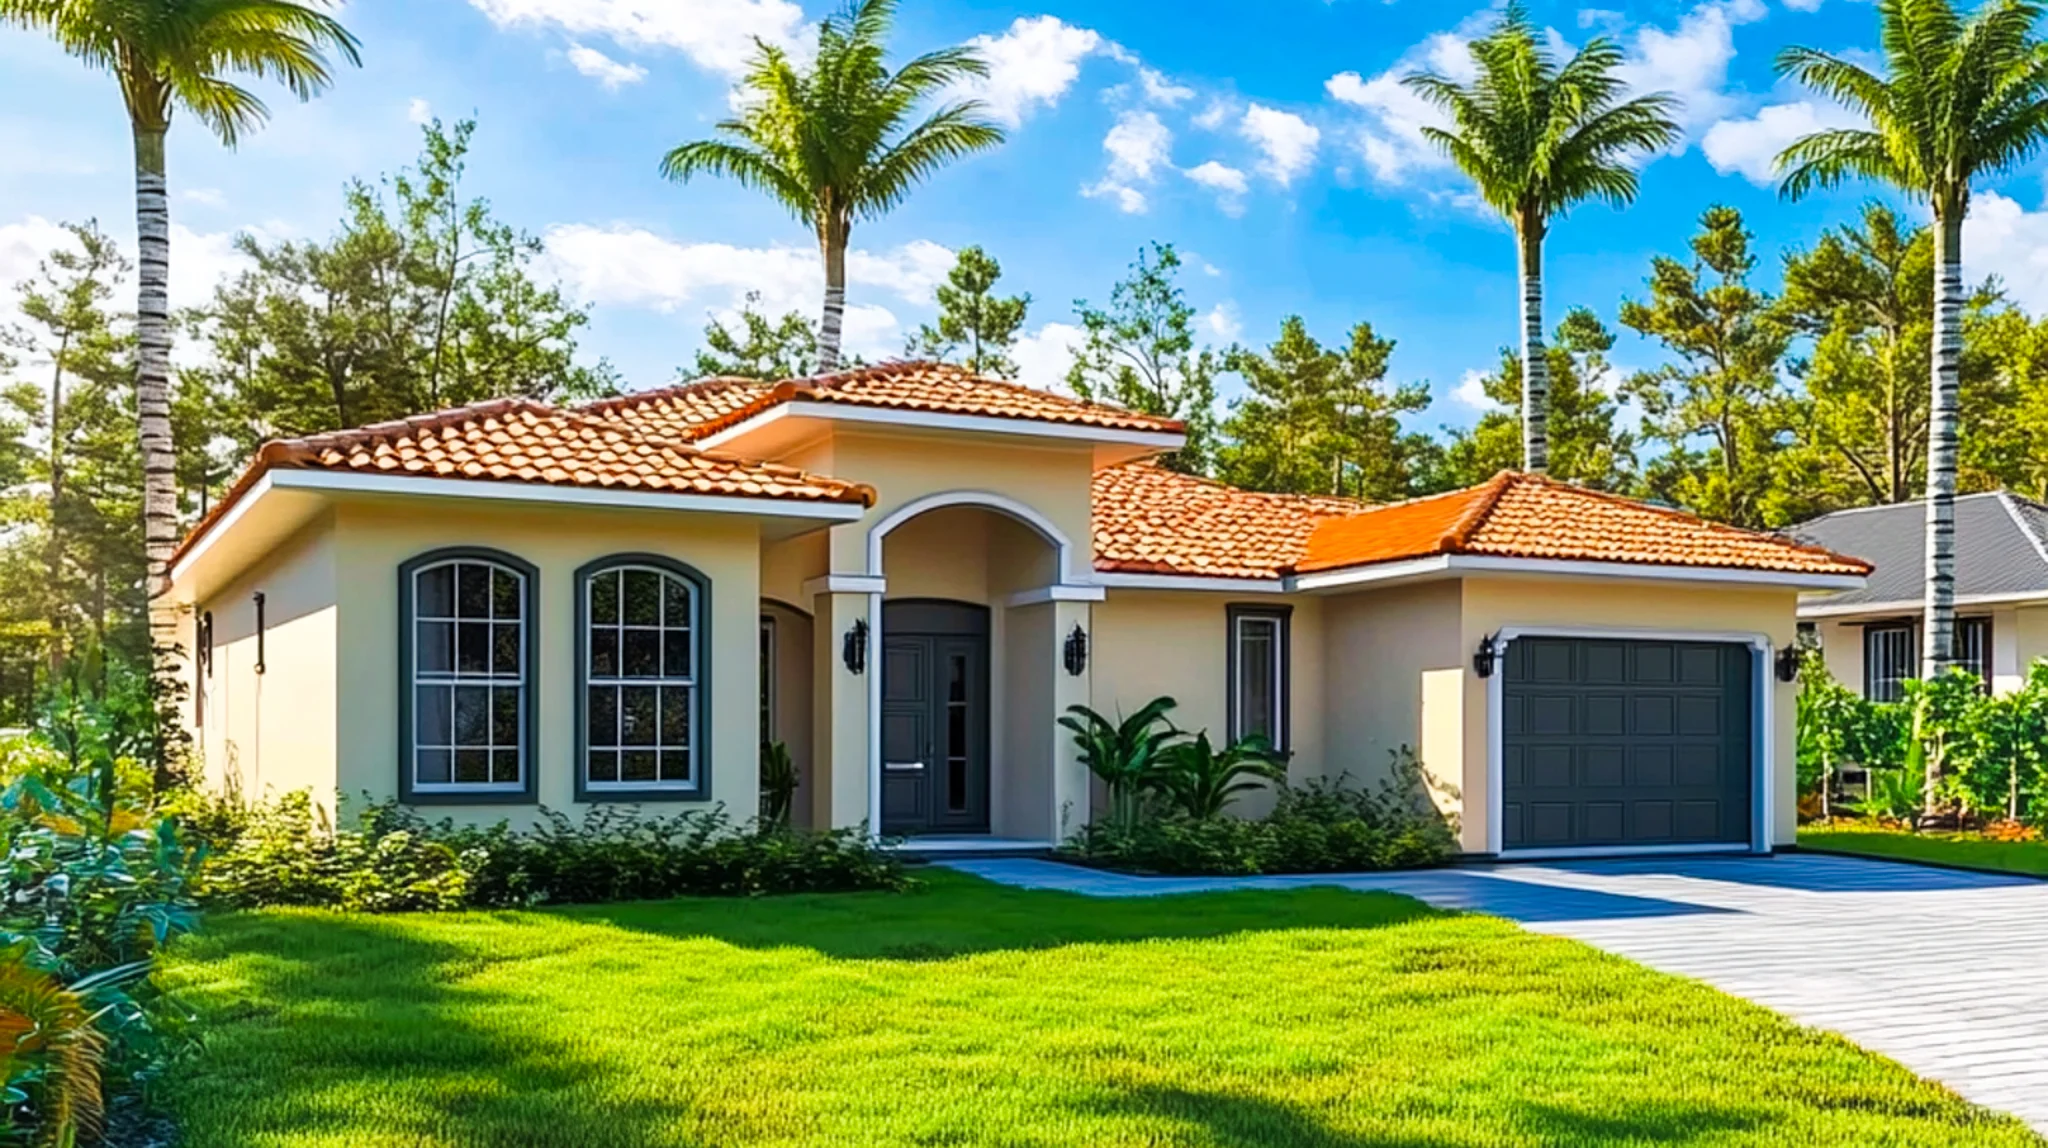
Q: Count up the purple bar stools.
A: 0